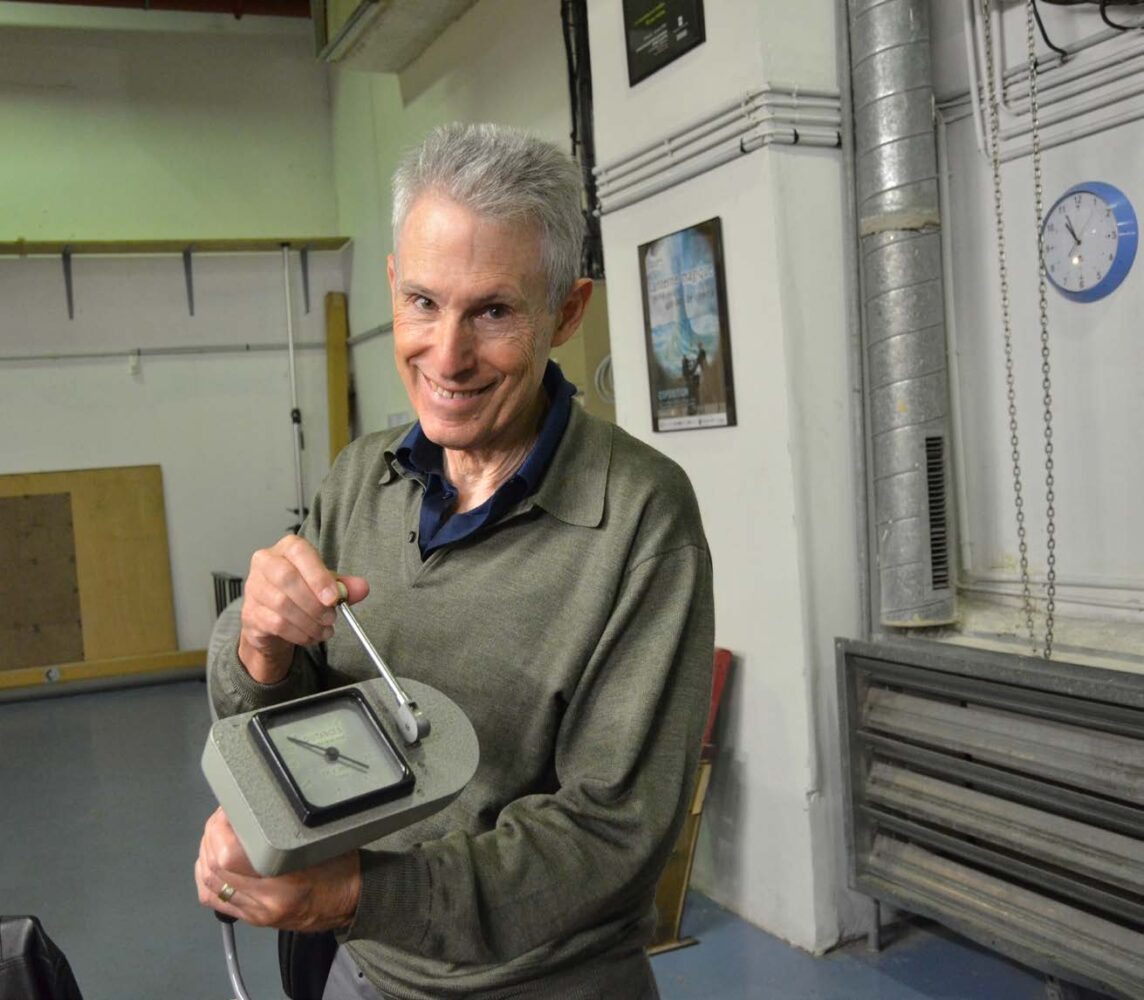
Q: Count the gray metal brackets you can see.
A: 3